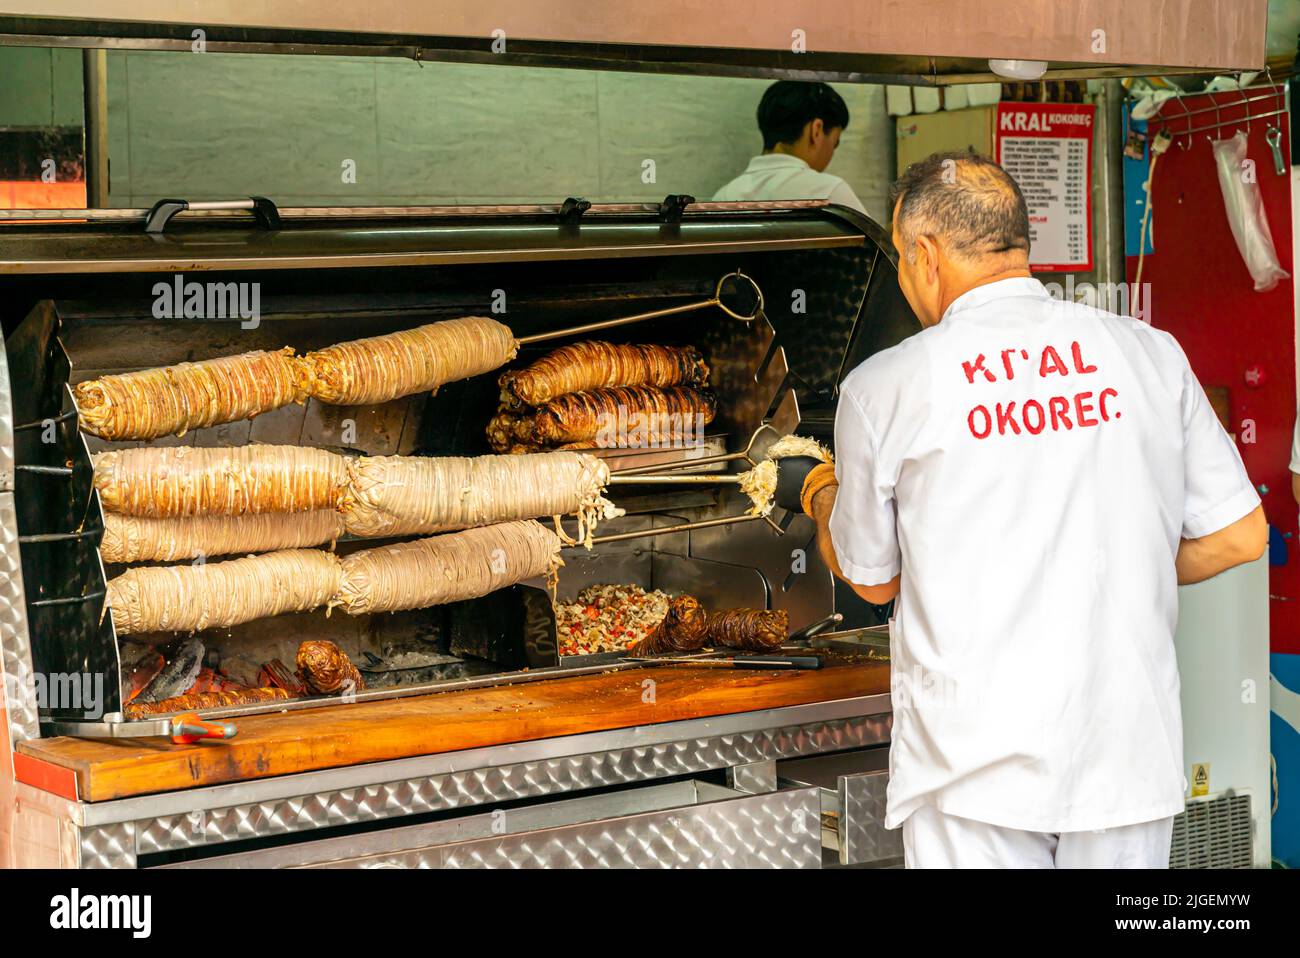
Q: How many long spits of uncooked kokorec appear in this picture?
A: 4